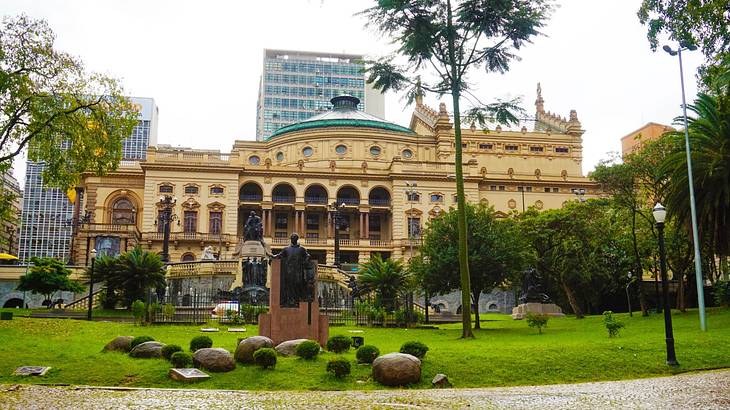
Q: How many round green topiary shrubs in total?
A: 10